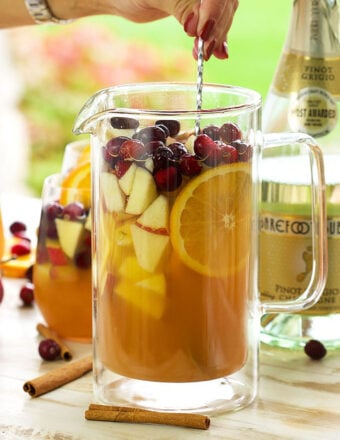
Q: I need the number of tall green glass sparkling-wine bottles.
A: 1